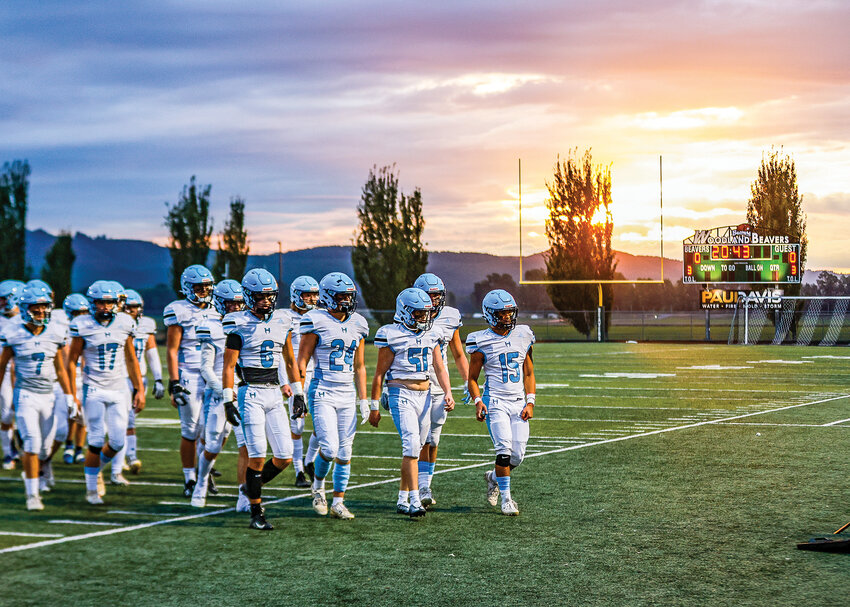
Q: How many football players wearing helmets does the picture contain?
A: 15